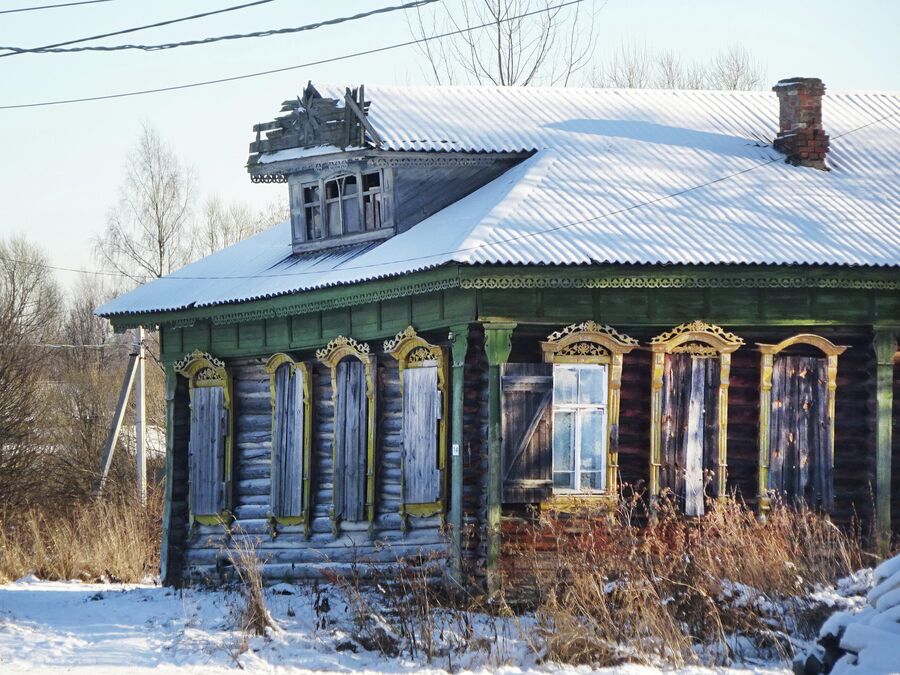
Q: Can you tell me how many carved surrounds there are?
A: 7